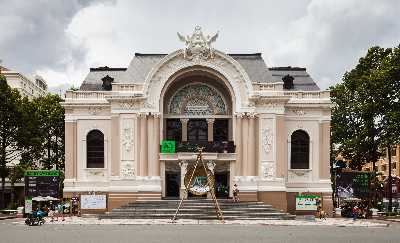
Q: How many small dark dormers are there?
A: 2